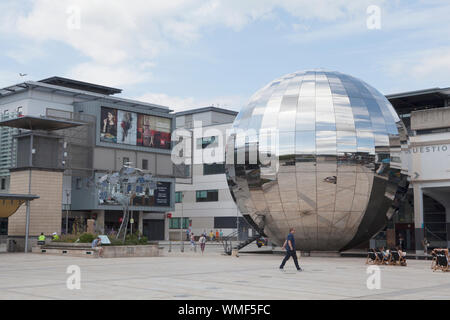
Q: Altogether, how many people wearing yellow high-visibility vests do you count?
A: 2